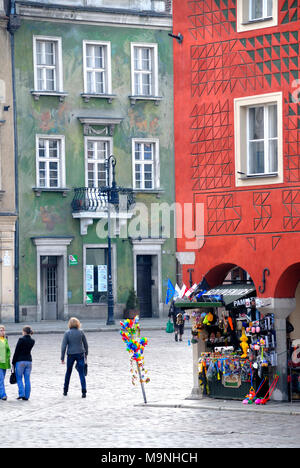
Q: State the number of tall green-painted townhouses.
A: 1